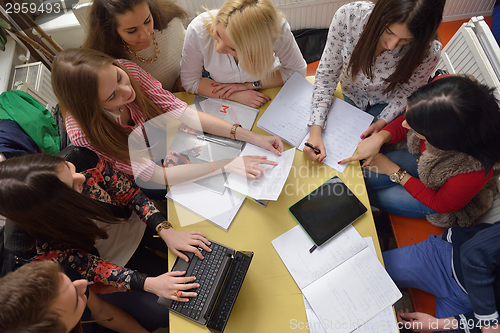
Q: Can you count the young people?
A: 8